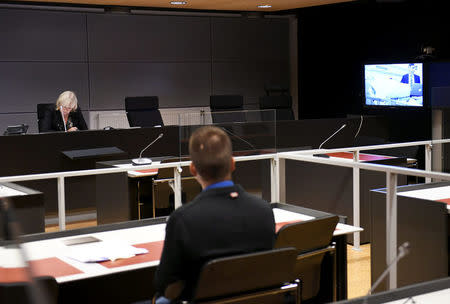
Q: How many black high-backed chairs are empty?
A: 3